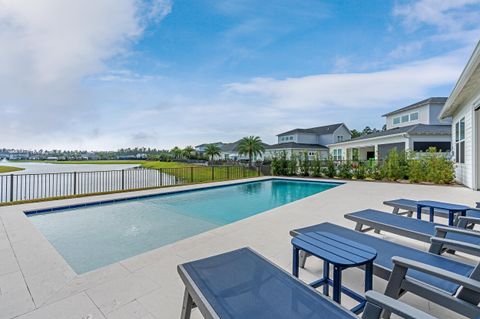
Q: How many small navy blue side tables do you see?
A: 2